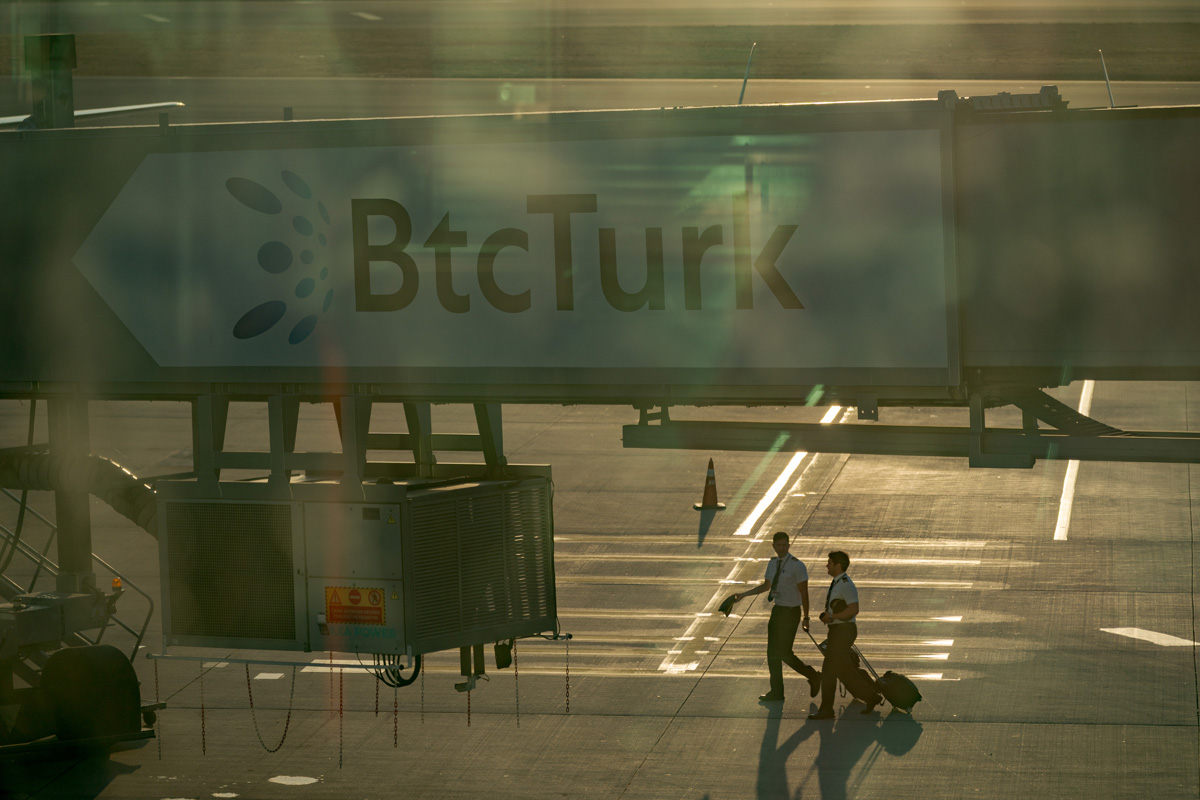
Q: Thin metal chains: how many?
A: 11